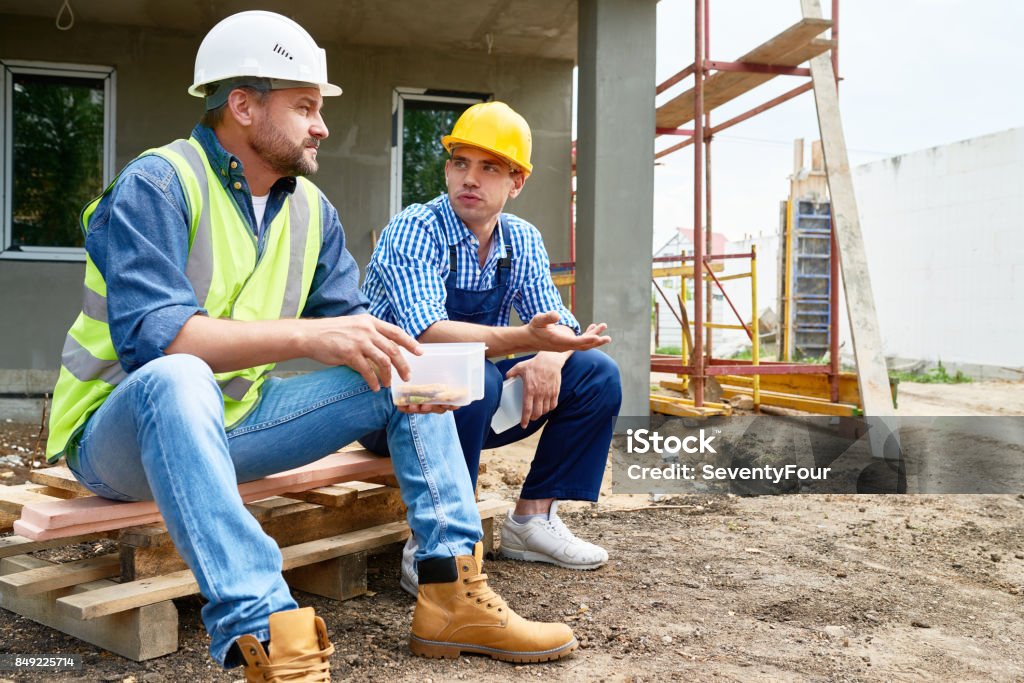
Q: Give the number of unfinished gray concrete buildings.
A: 1